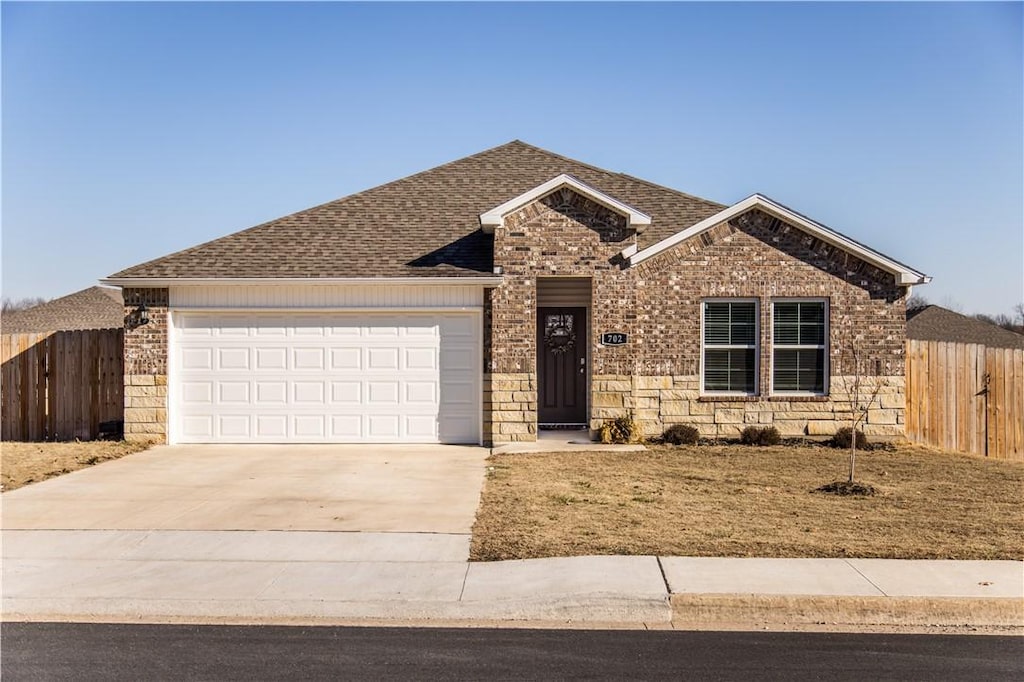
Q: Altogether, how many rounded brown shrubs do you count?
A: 3